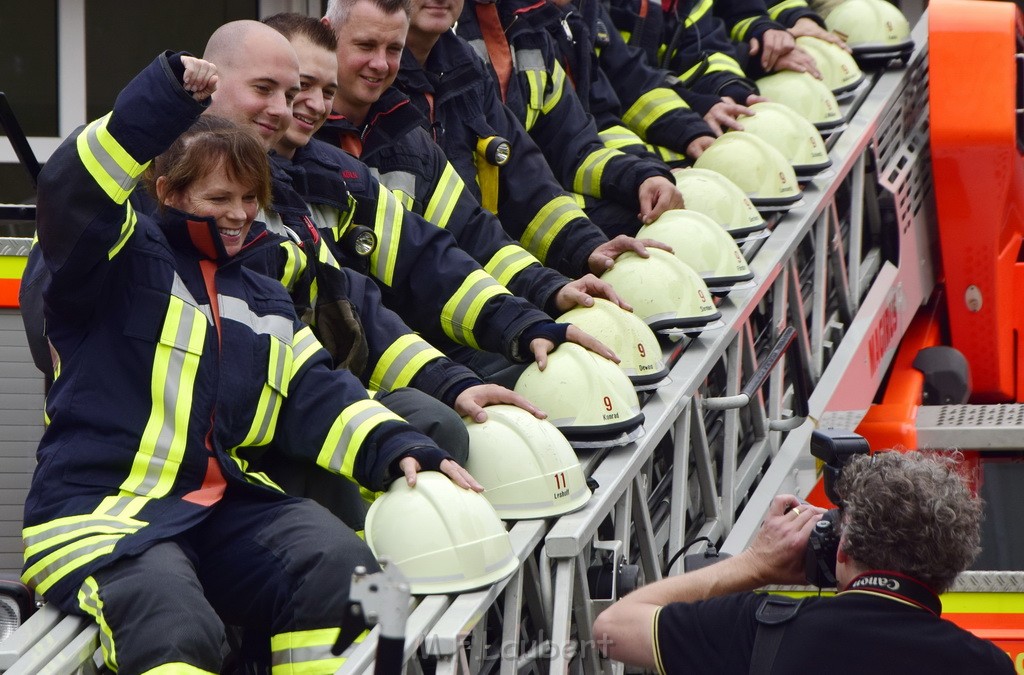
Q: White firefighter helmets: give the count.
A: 12